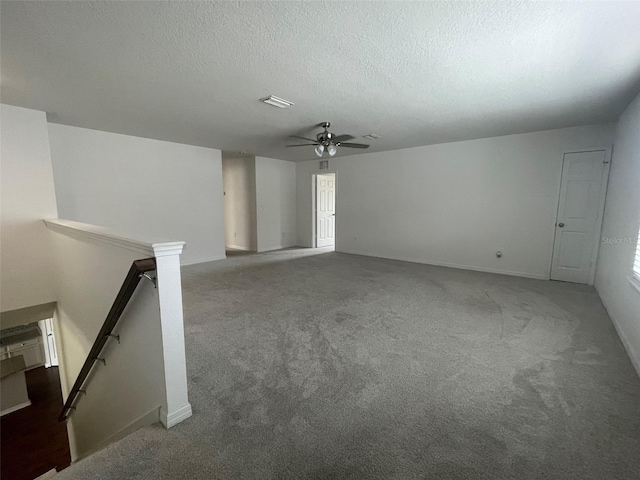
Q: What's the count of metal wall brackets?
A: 5